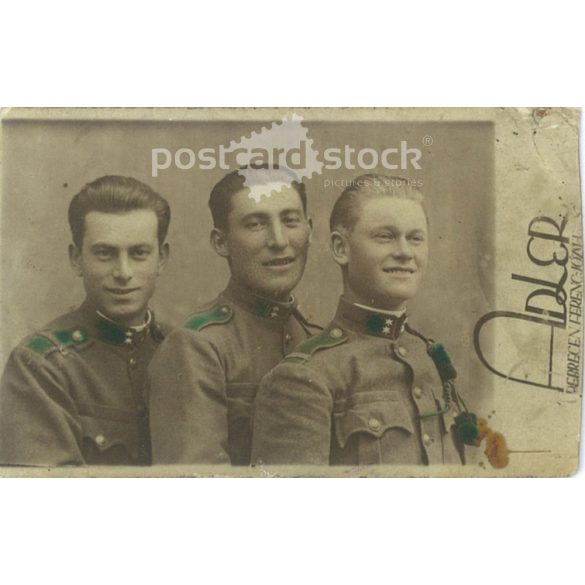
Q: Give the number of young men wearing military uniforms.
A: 3